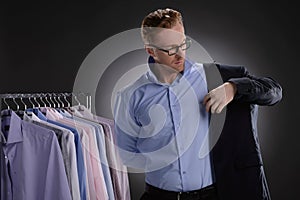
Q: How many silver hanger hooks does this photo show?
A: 12